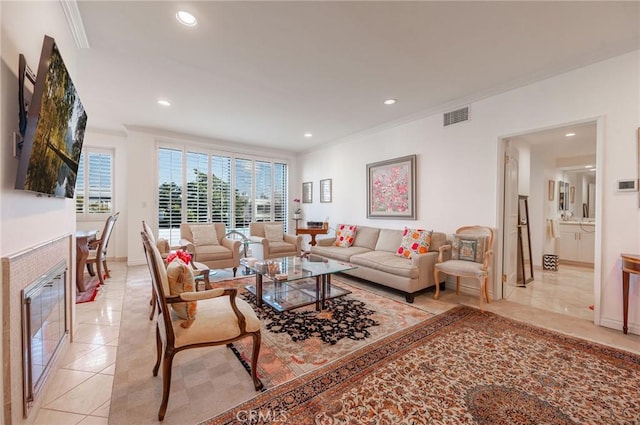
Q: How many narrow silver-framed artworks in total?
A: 2